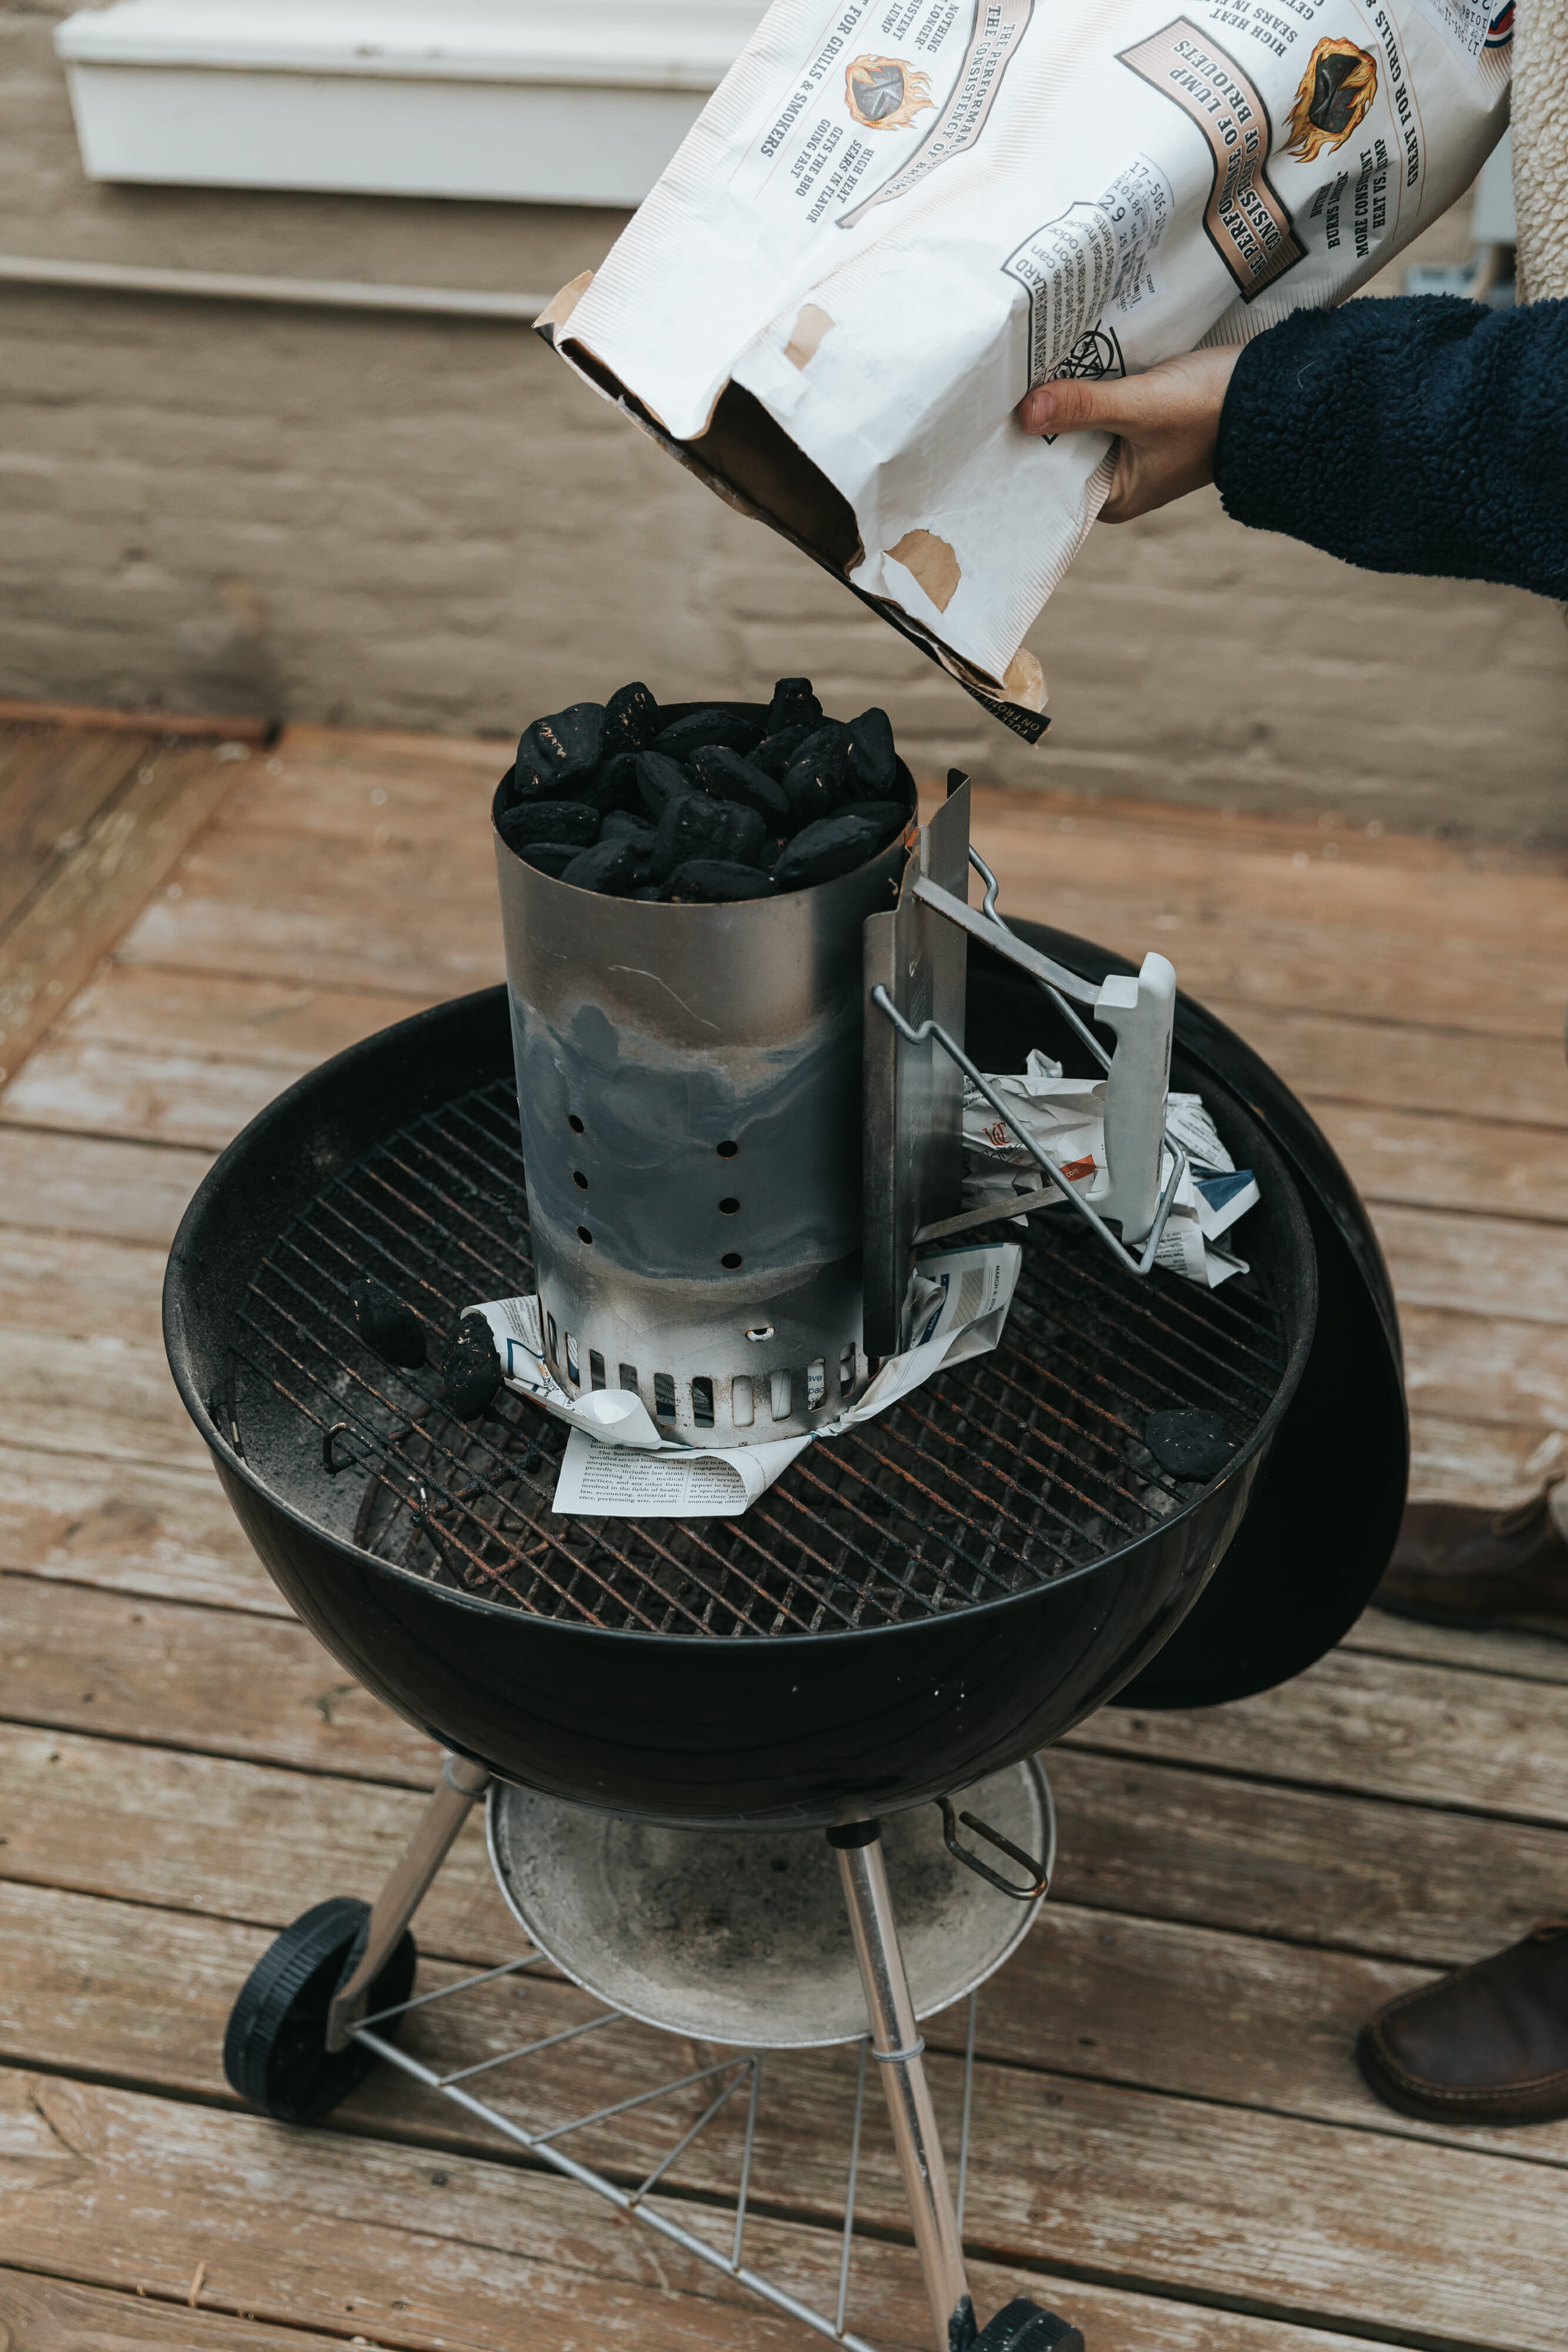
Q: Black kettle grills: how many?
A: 1